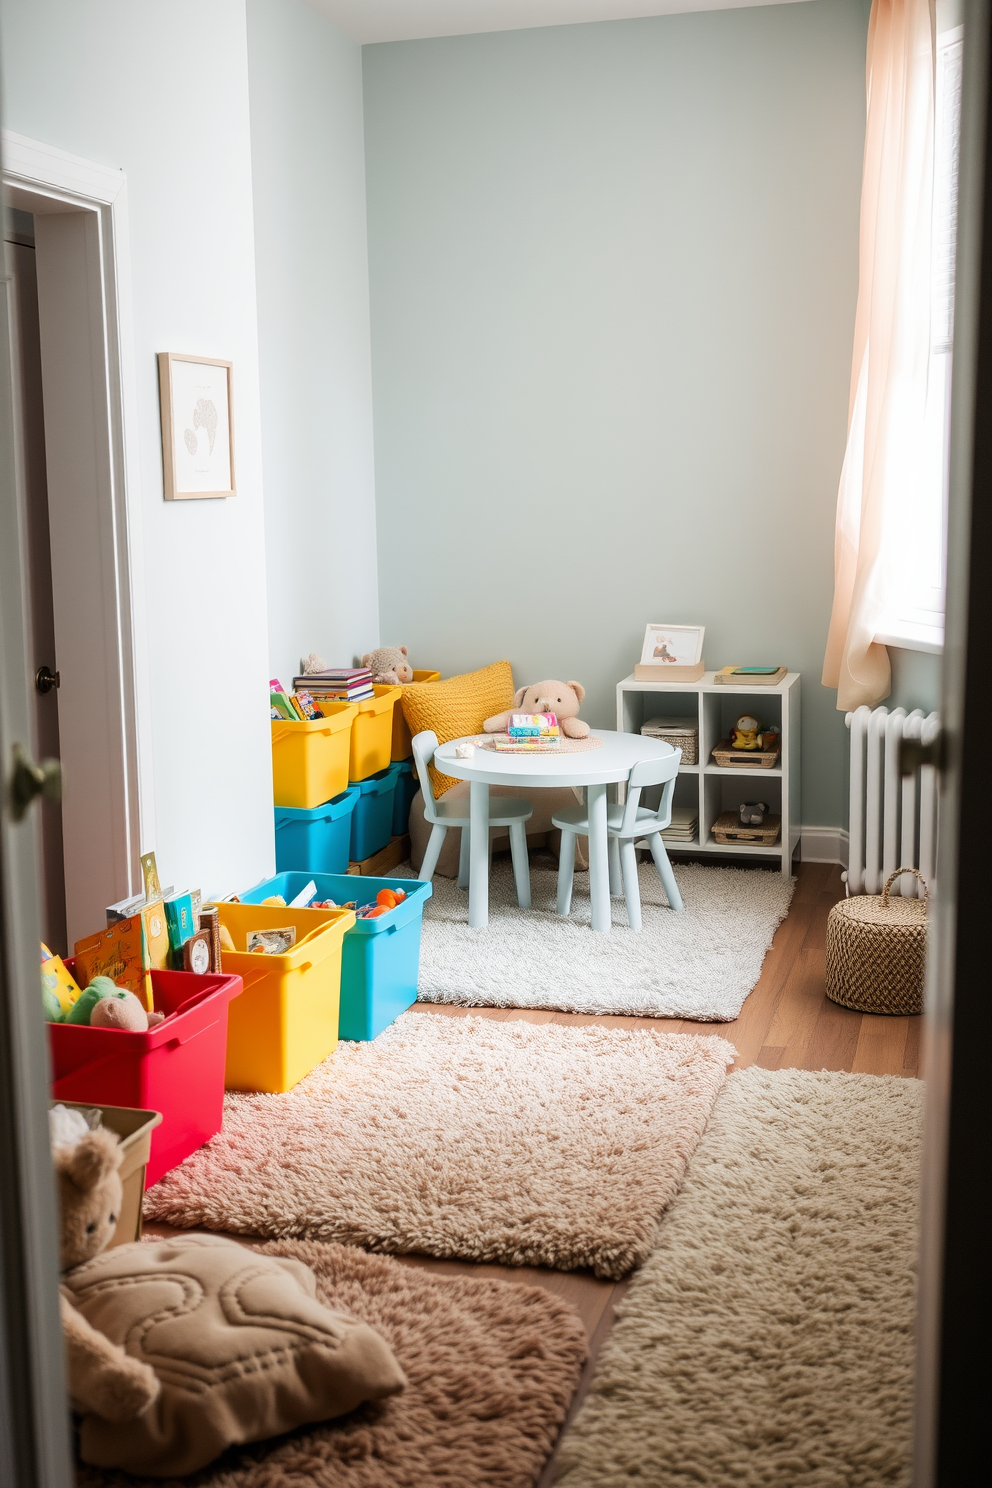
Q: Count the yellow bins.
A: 4